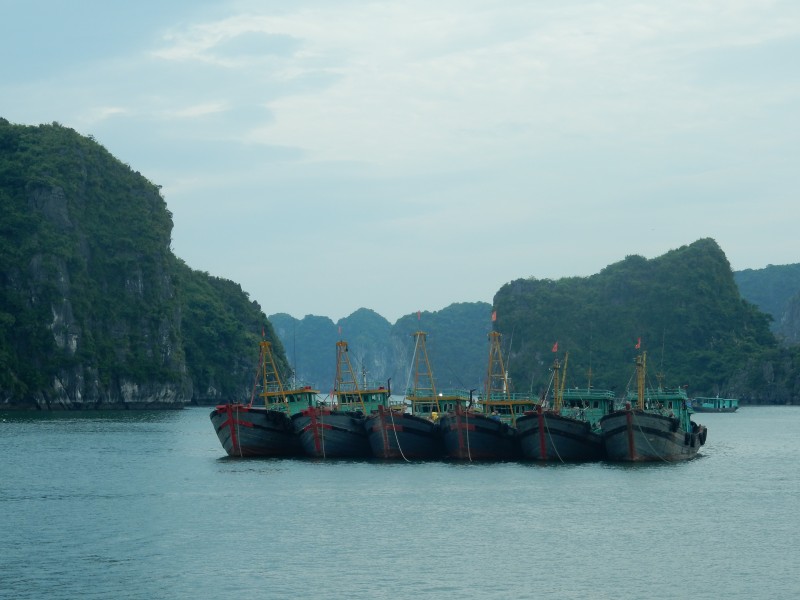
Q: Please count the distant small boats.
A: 1